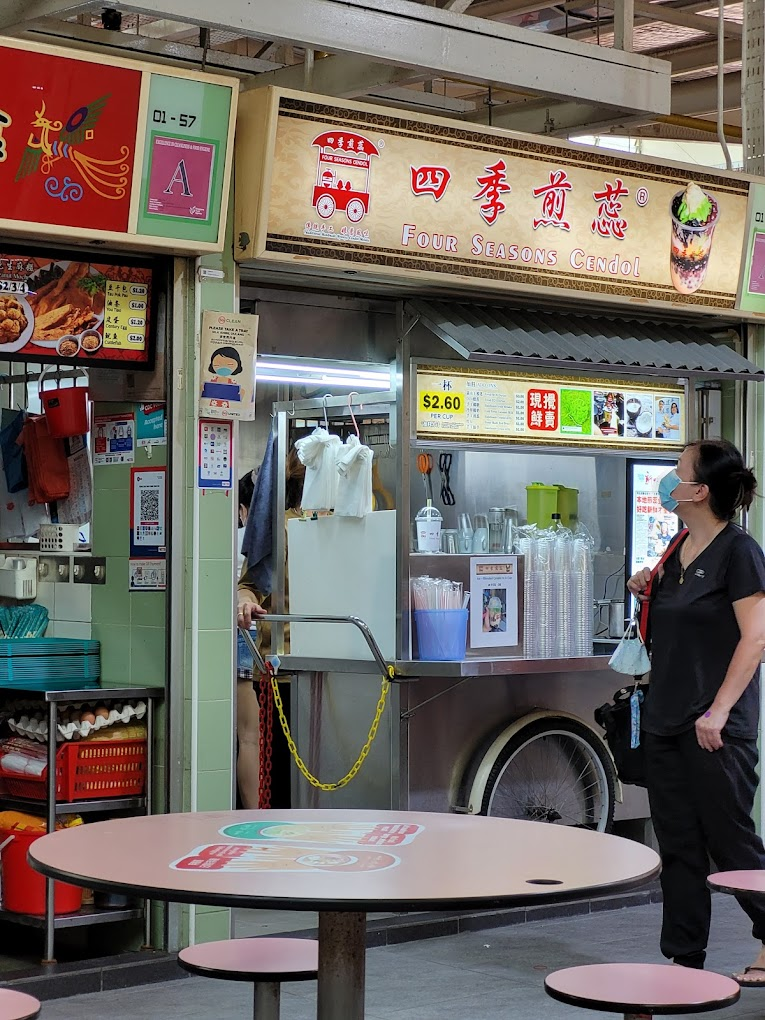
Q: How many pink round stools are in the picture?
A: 4